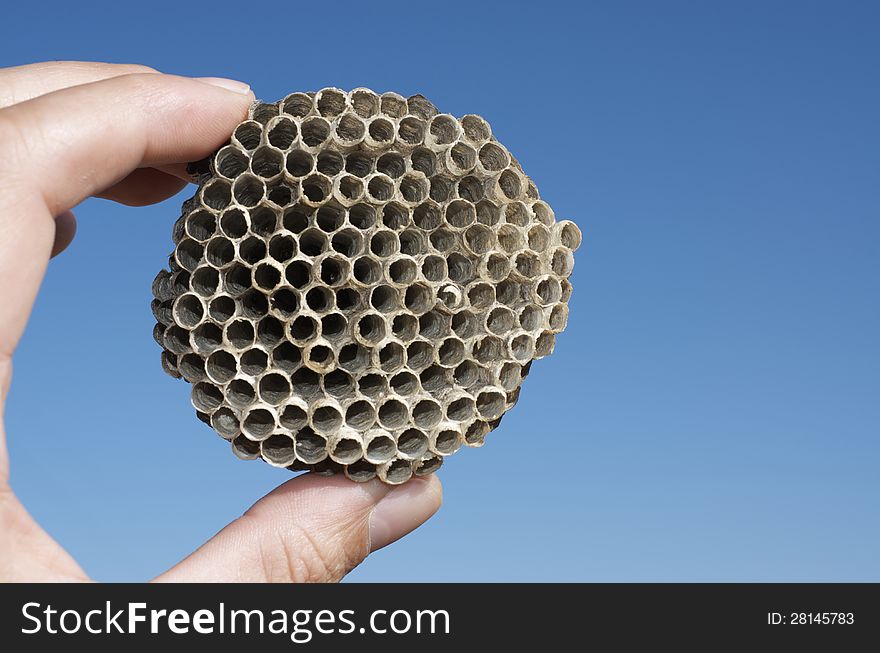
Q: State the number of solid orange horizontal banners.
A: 0